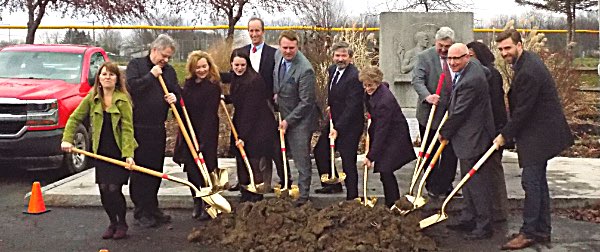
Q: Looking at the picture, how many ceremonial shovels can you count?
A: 11